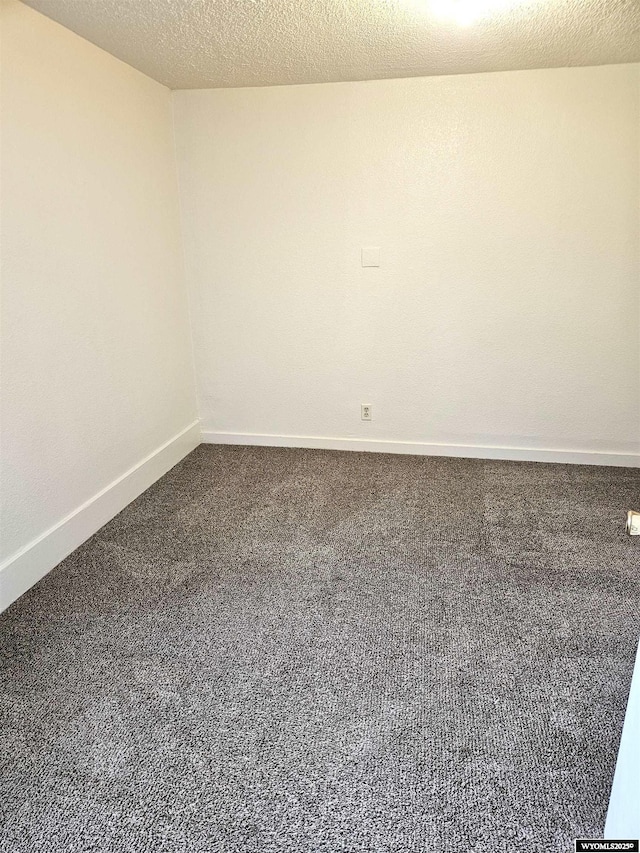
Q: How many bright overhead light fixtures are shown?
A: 1